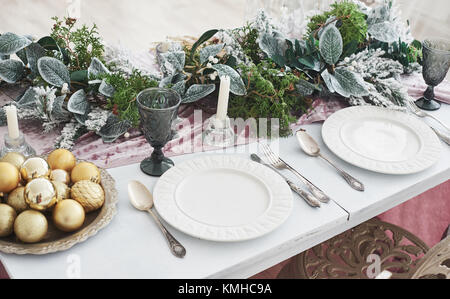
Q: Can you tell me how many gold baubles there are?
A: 13